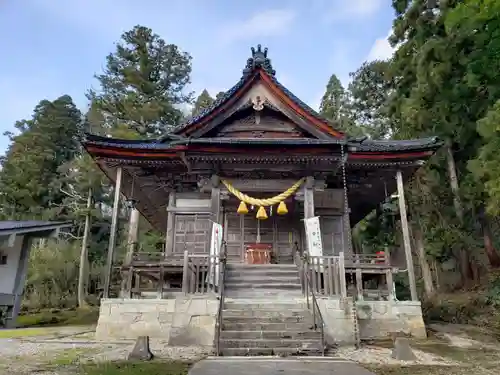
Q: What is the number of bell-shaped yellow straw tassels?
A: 3